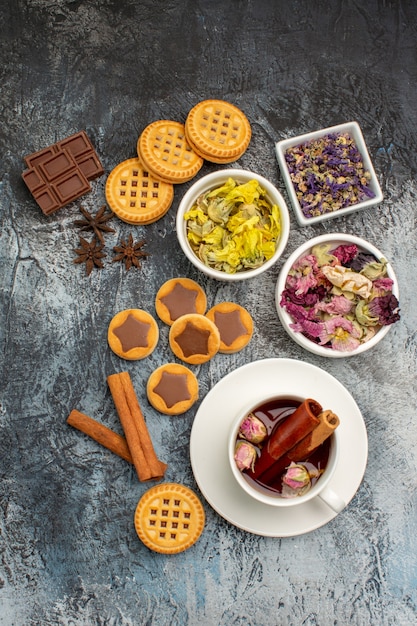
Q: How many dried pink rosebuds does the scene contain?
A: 3